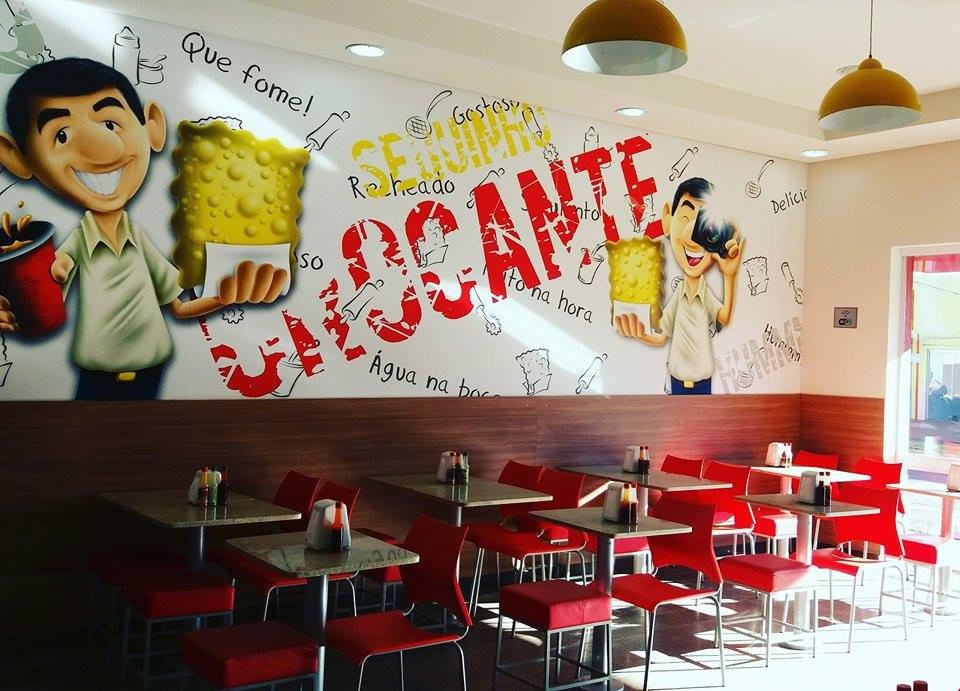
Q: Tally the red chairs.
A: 11